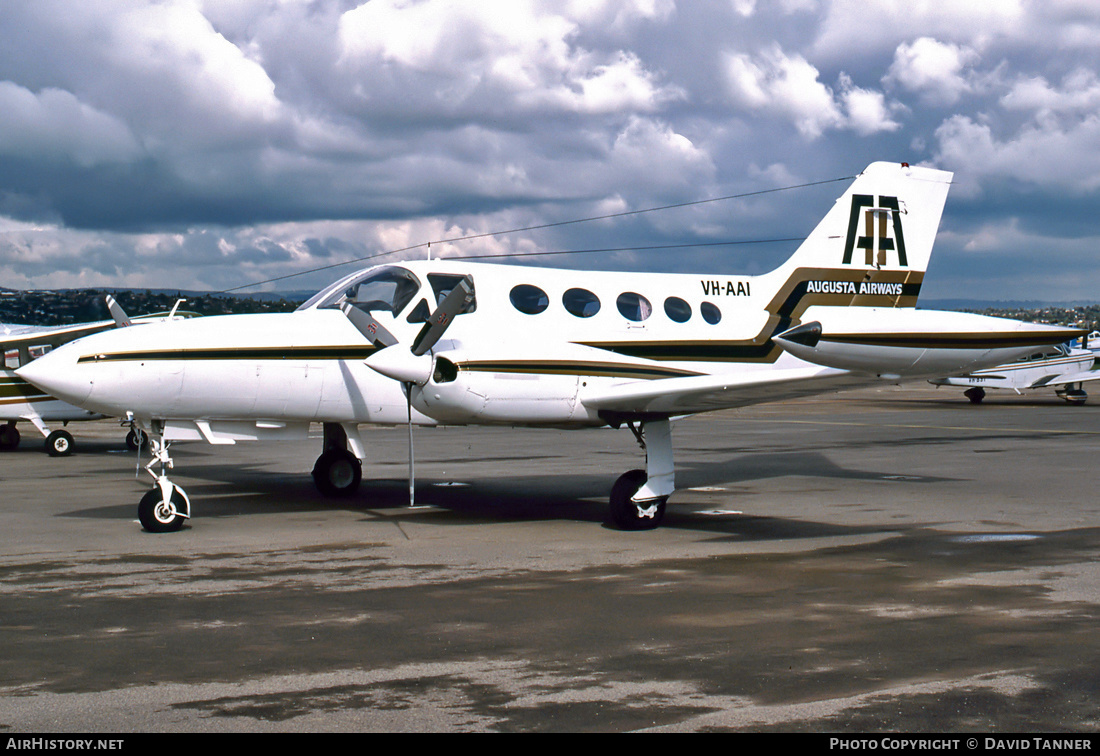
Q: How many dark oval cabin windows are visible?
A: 5